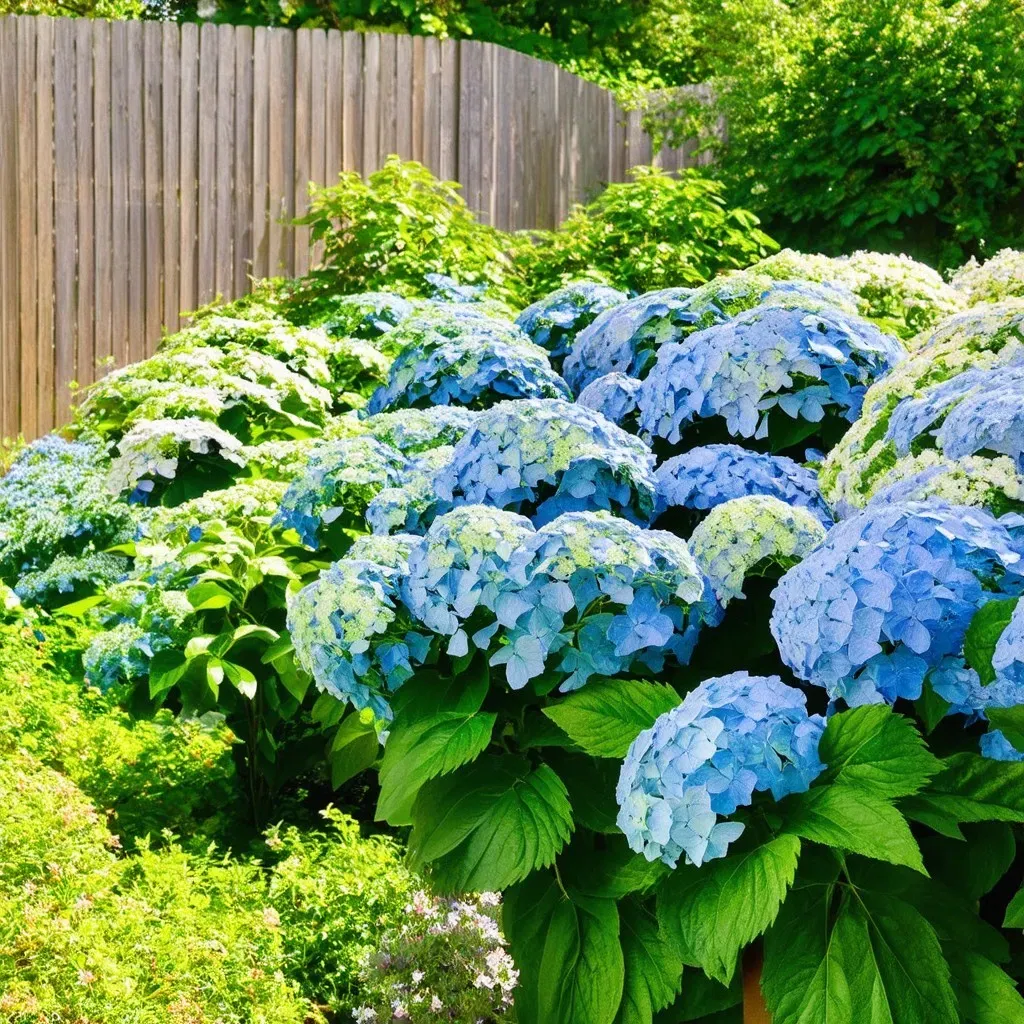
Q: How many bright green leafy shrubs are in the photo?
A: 2